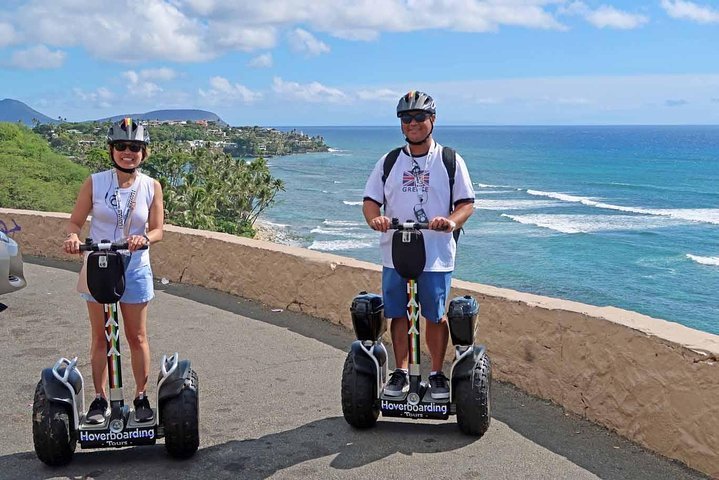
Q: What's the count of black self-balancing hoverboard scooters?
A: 2